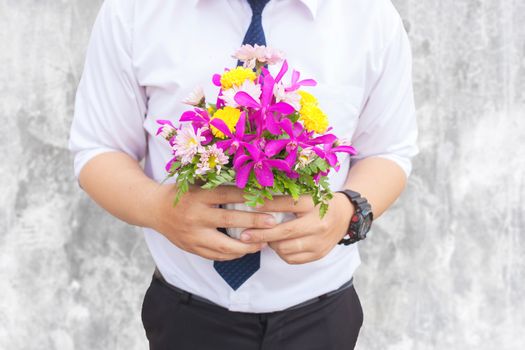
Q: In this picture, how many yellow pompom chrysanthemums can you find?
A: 4